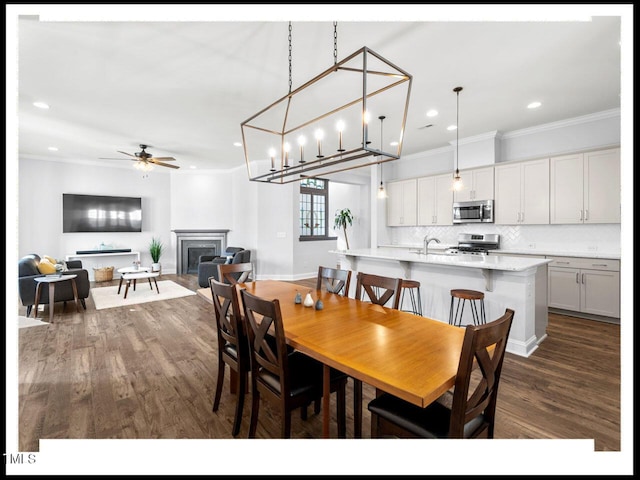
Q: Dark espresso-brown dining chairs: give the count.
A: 6